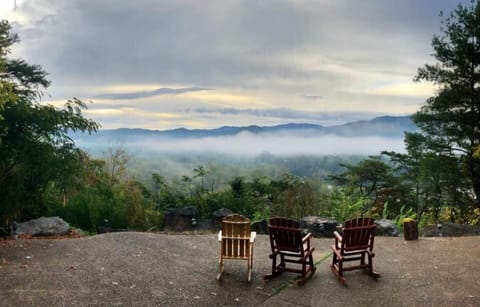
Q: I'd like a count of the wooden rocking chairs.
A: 3